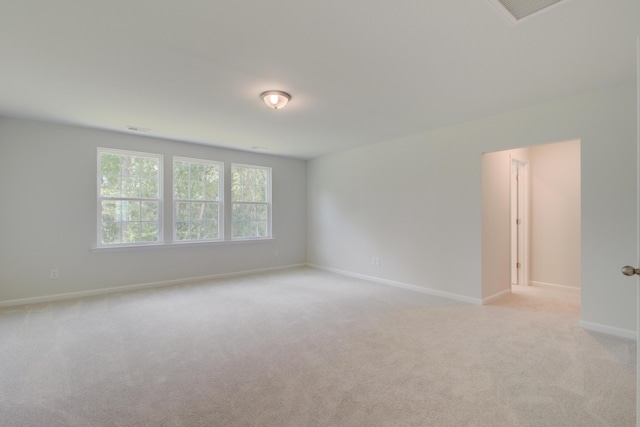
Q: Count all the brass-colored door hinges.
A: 3